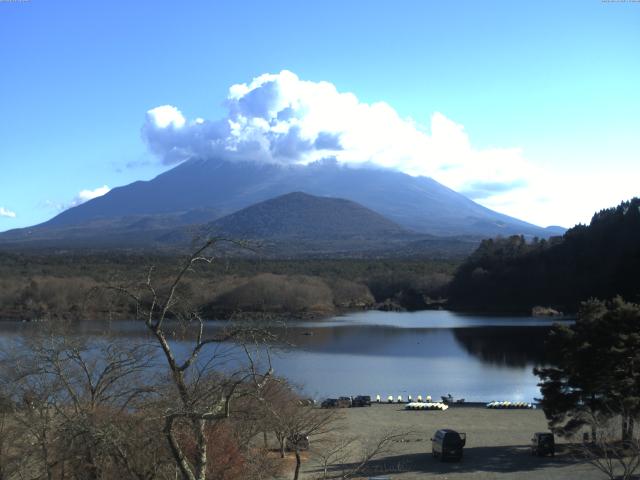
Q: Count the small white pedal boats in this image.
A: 6